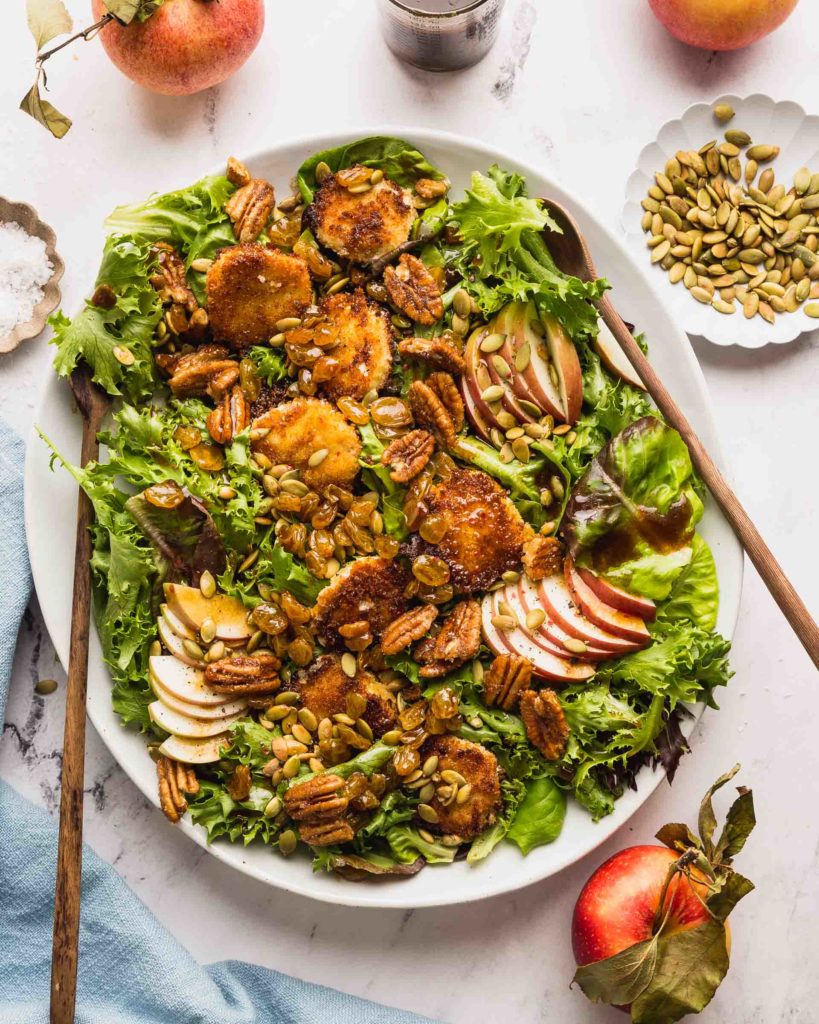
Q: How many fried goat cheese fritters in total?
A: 8